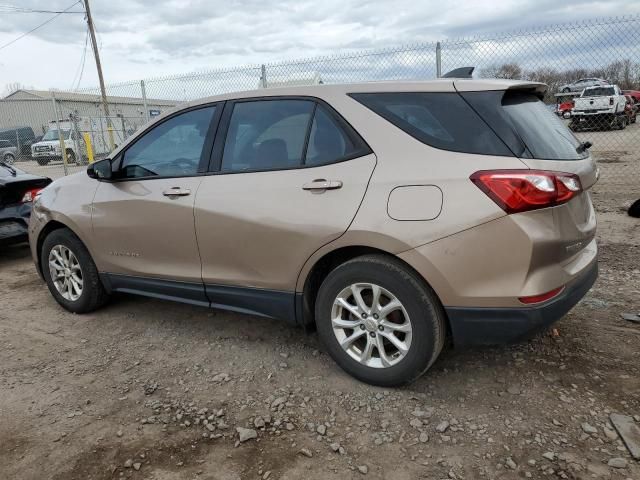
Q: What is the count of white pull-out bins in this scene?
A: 0